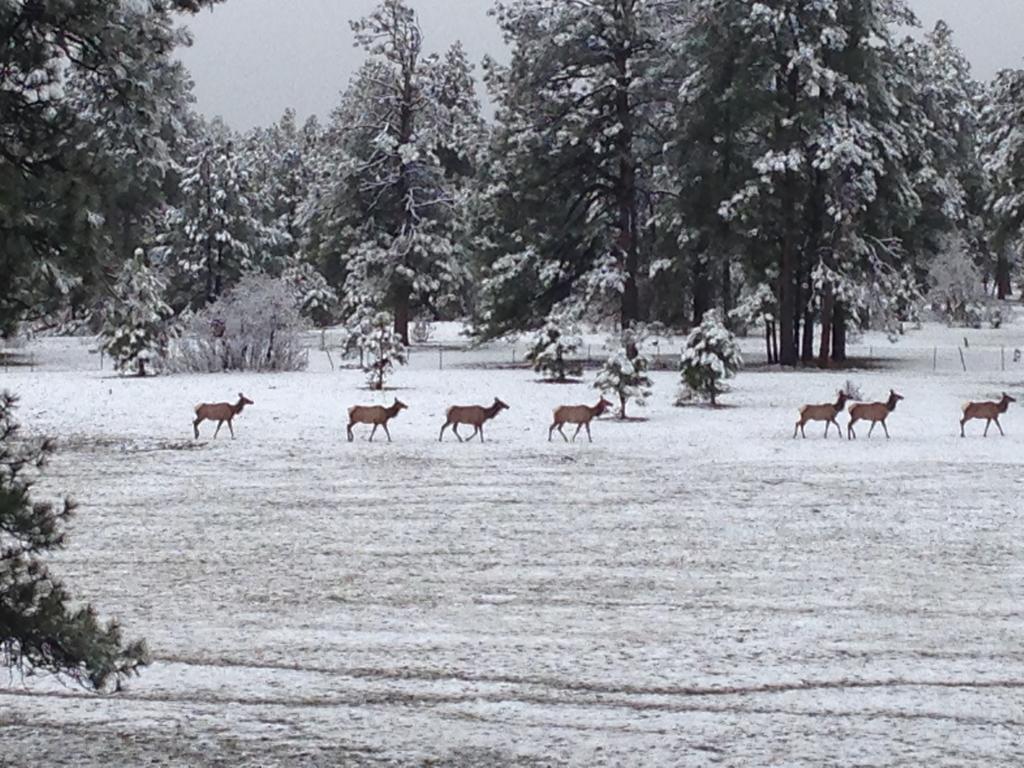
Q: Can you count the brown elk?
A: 7